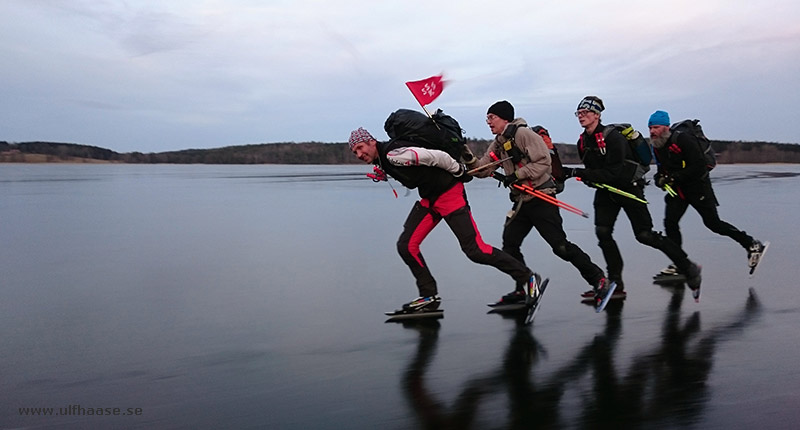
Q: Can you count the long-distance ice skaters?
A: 4